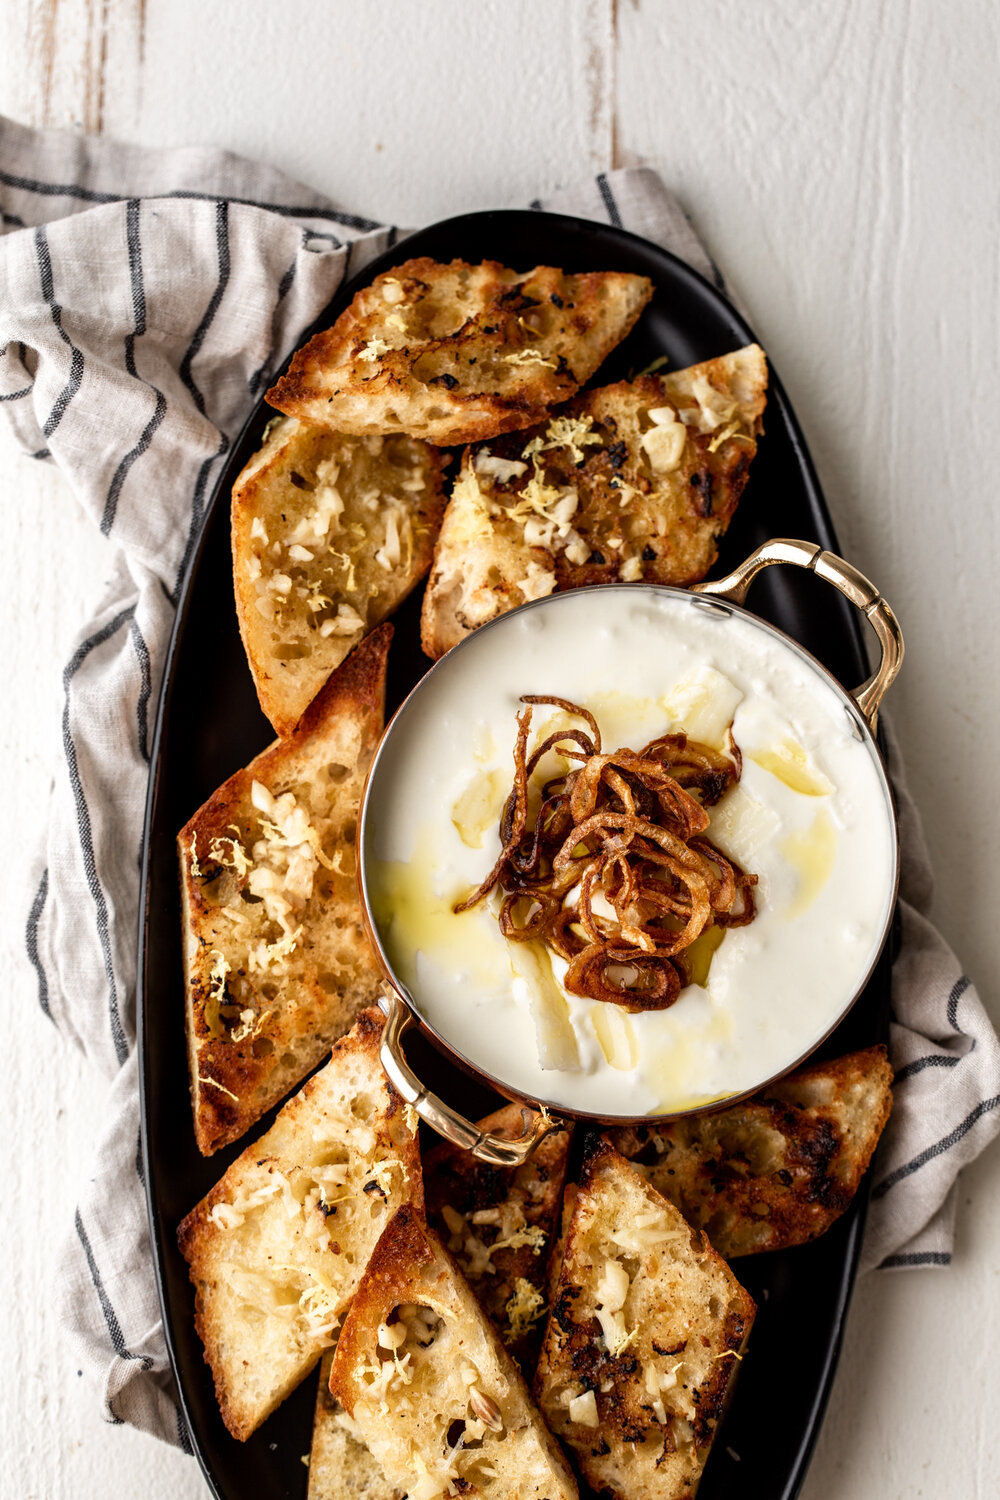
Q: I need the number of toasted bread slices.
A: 10